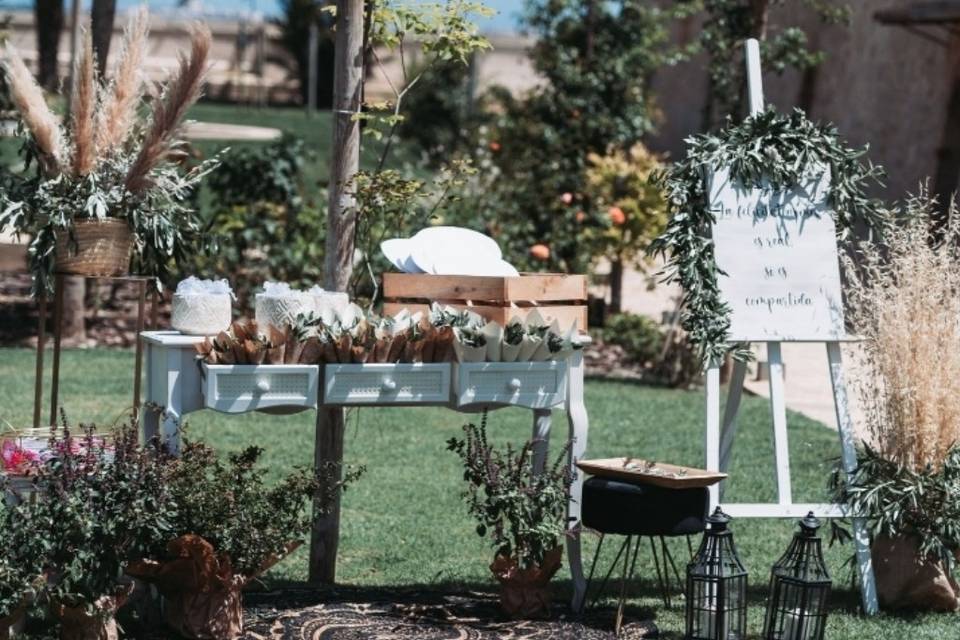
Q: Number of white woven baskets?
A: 3